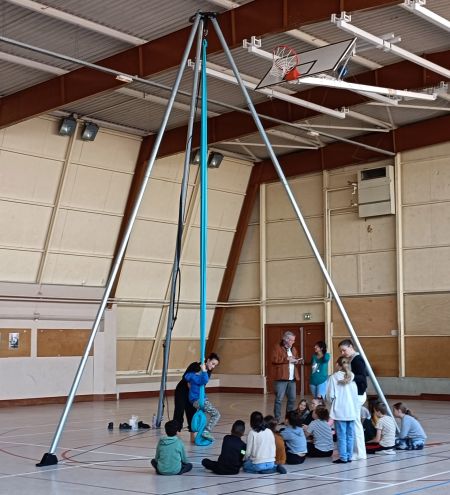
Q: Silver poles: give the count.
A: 3